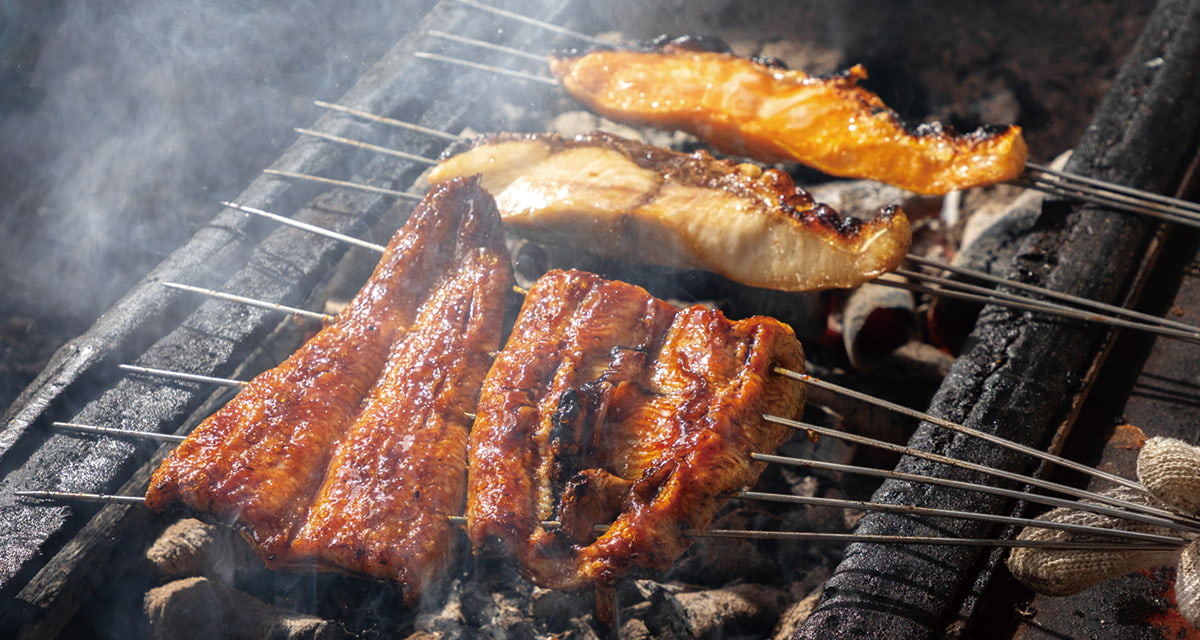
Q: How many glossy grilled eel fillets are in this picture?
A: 2